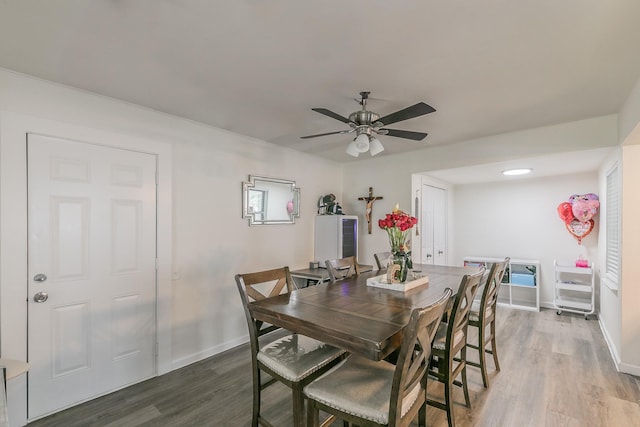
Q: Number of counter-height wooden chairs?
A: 6